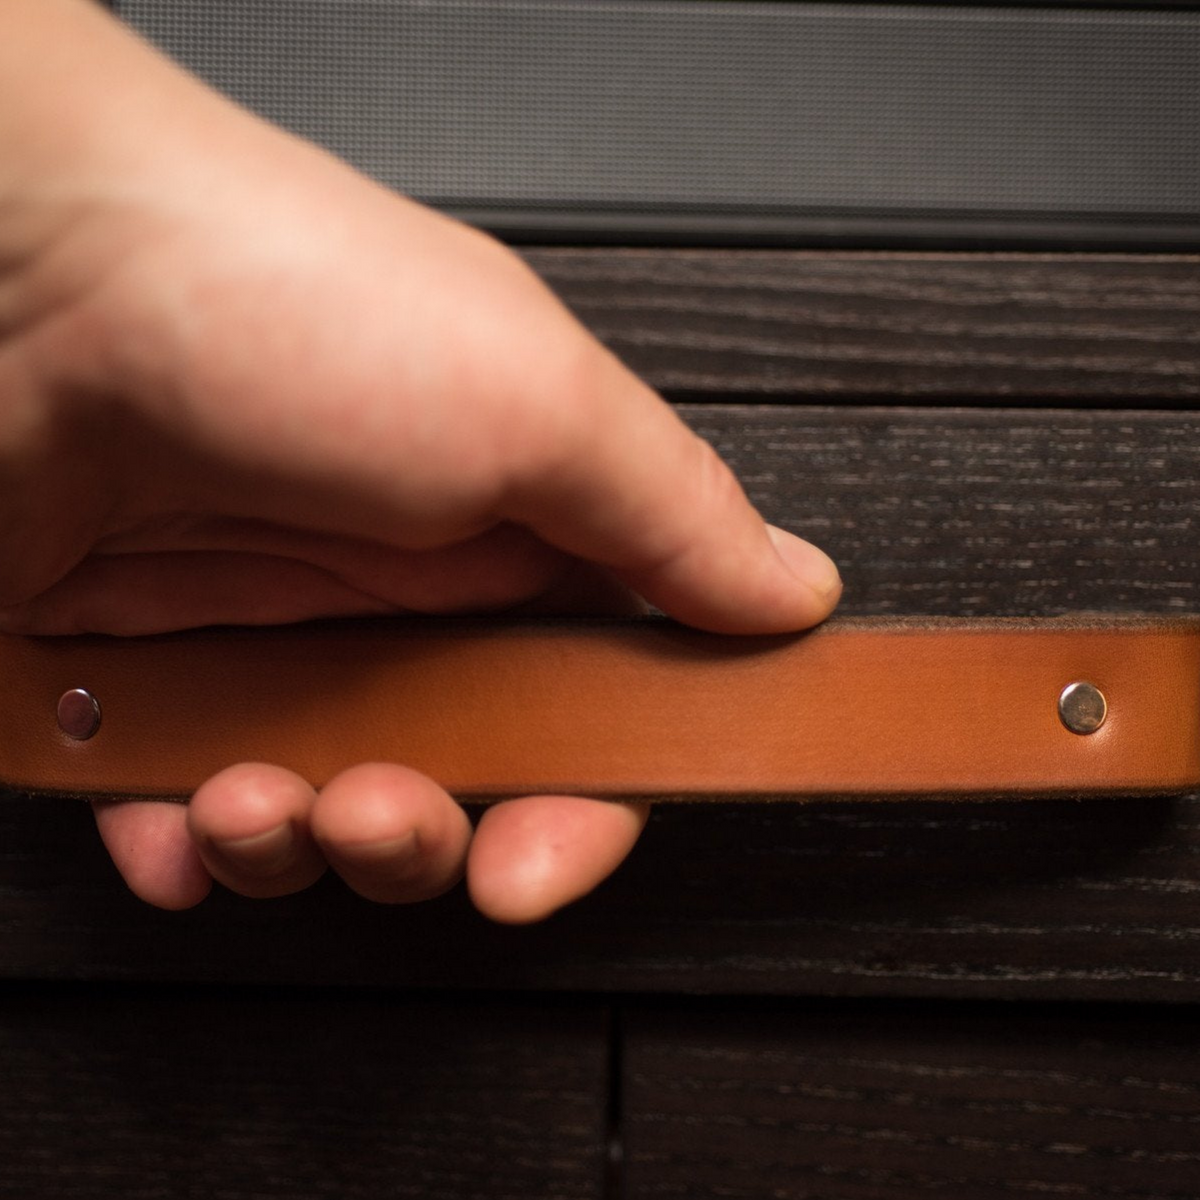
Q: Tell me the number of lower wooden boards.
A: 2